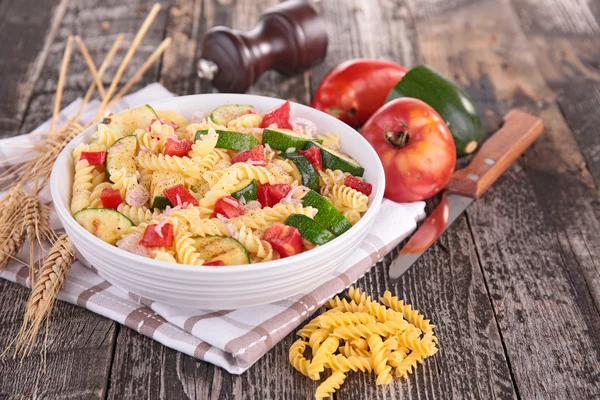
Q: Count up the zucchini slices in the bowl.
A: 13